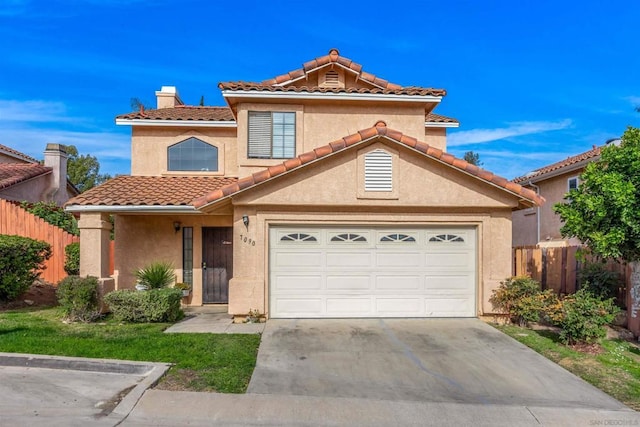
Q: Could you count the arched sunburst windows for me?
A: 4